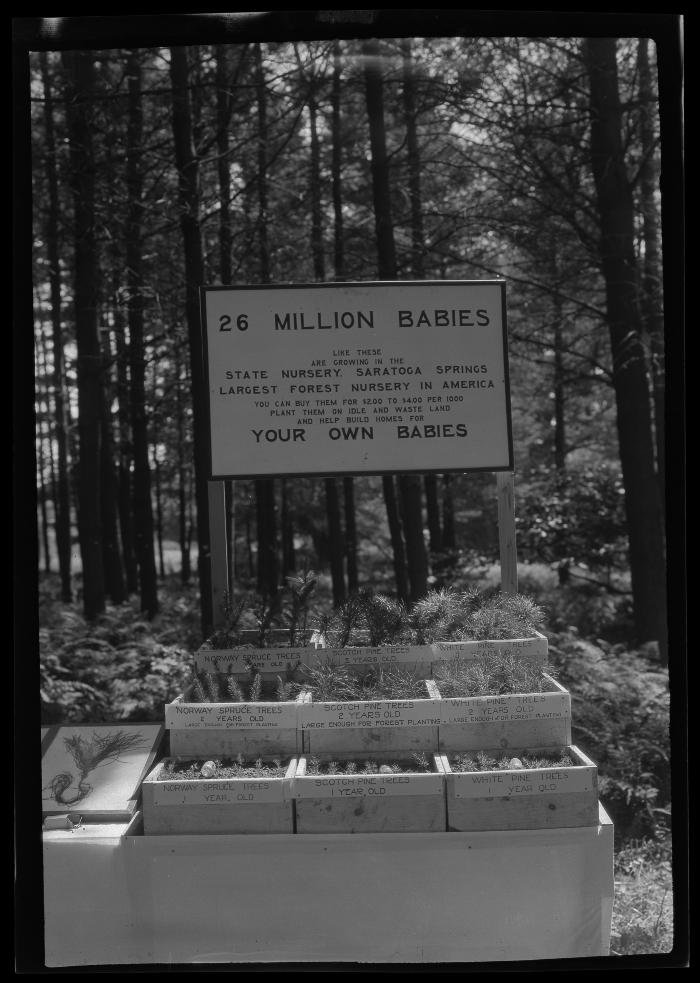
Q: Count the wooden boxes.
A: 9